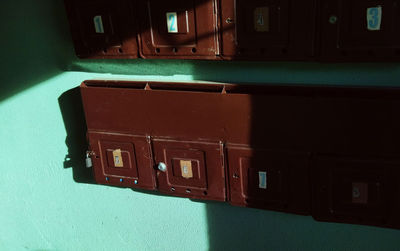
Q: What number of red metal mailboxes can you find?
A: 8